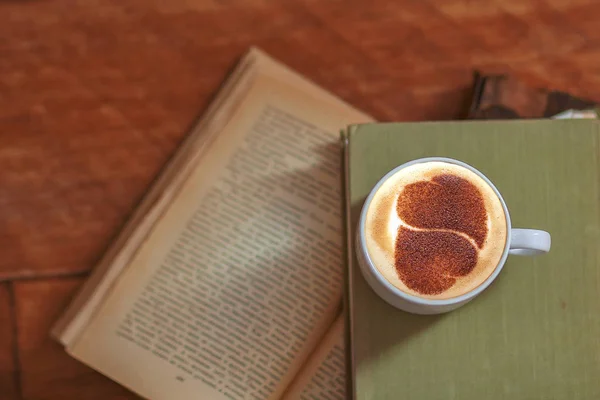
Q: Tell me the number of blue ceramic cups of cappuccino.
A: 0